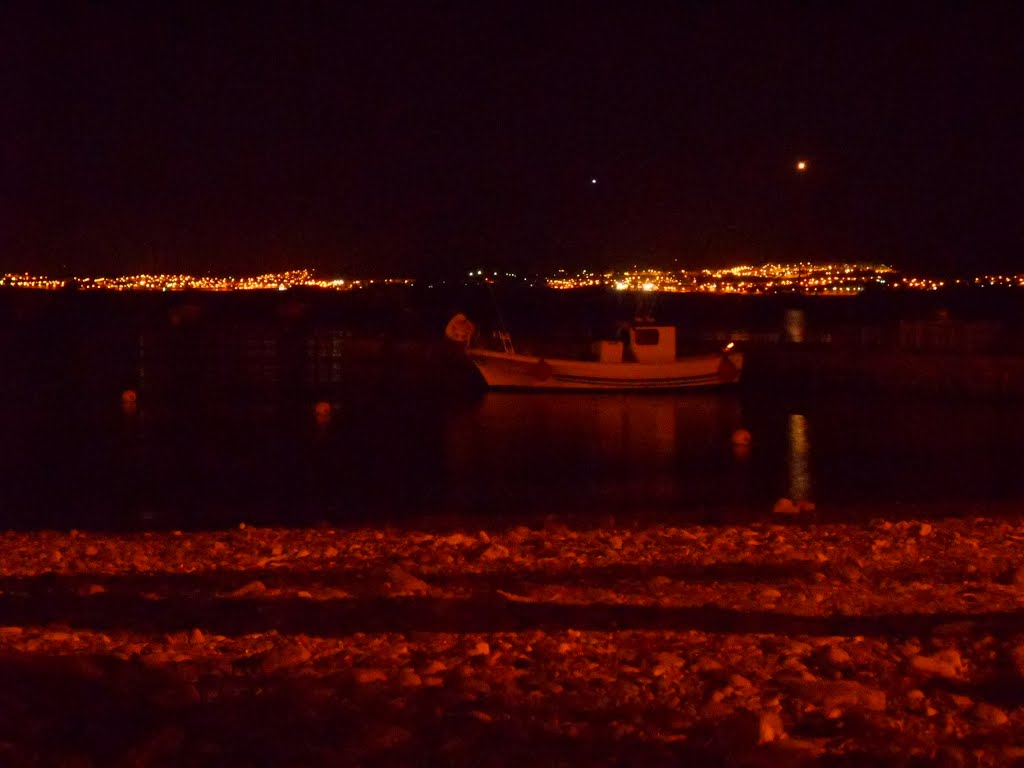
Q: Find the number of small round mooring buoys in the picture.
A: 3